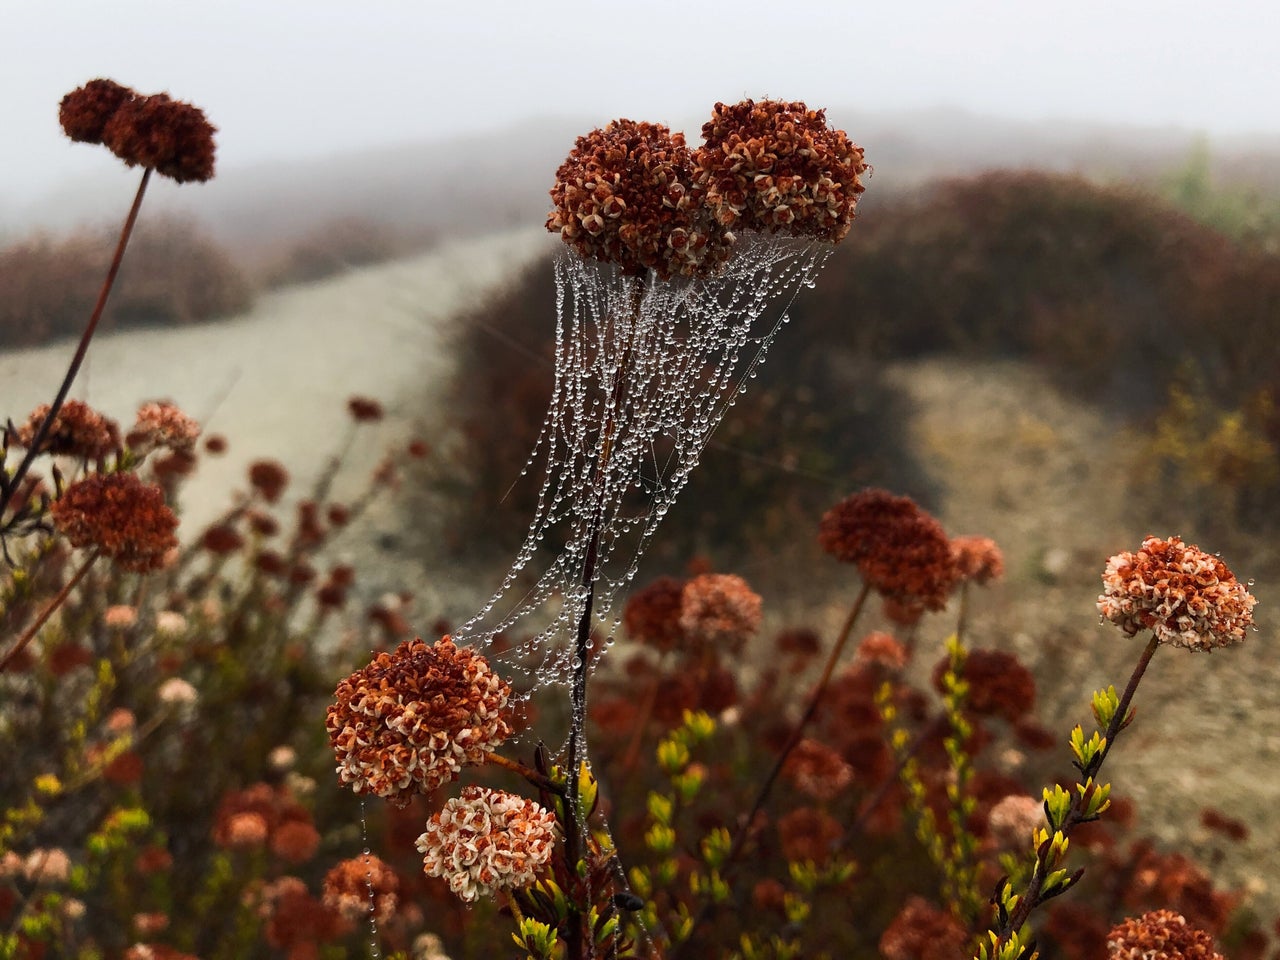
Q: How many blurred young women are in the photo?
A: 0